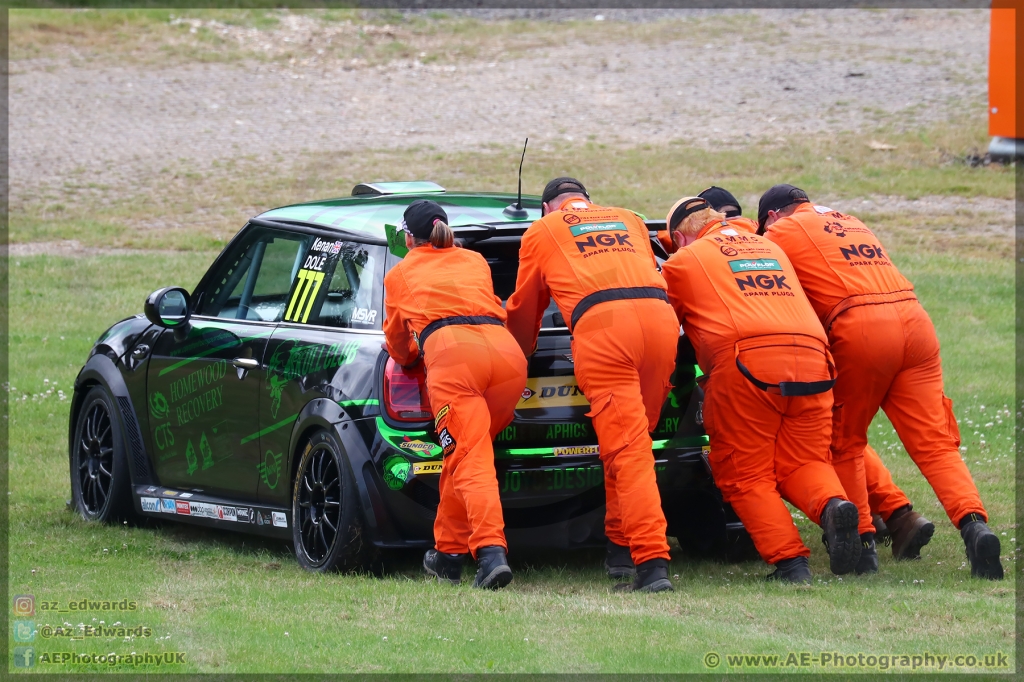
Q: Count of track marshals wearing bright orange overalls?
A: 5